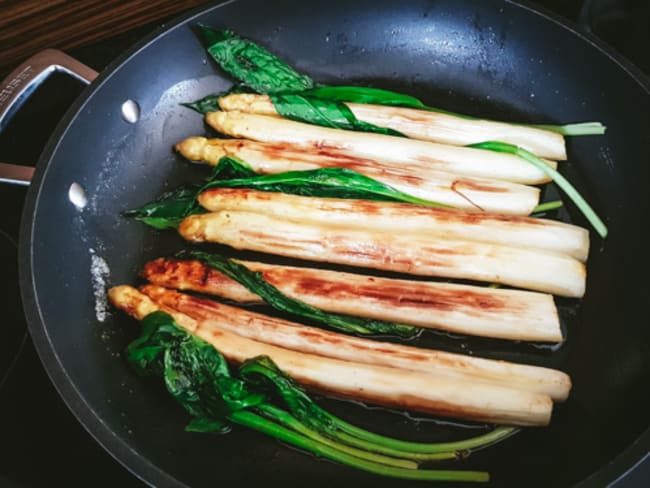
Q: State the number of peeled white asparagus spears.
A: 8